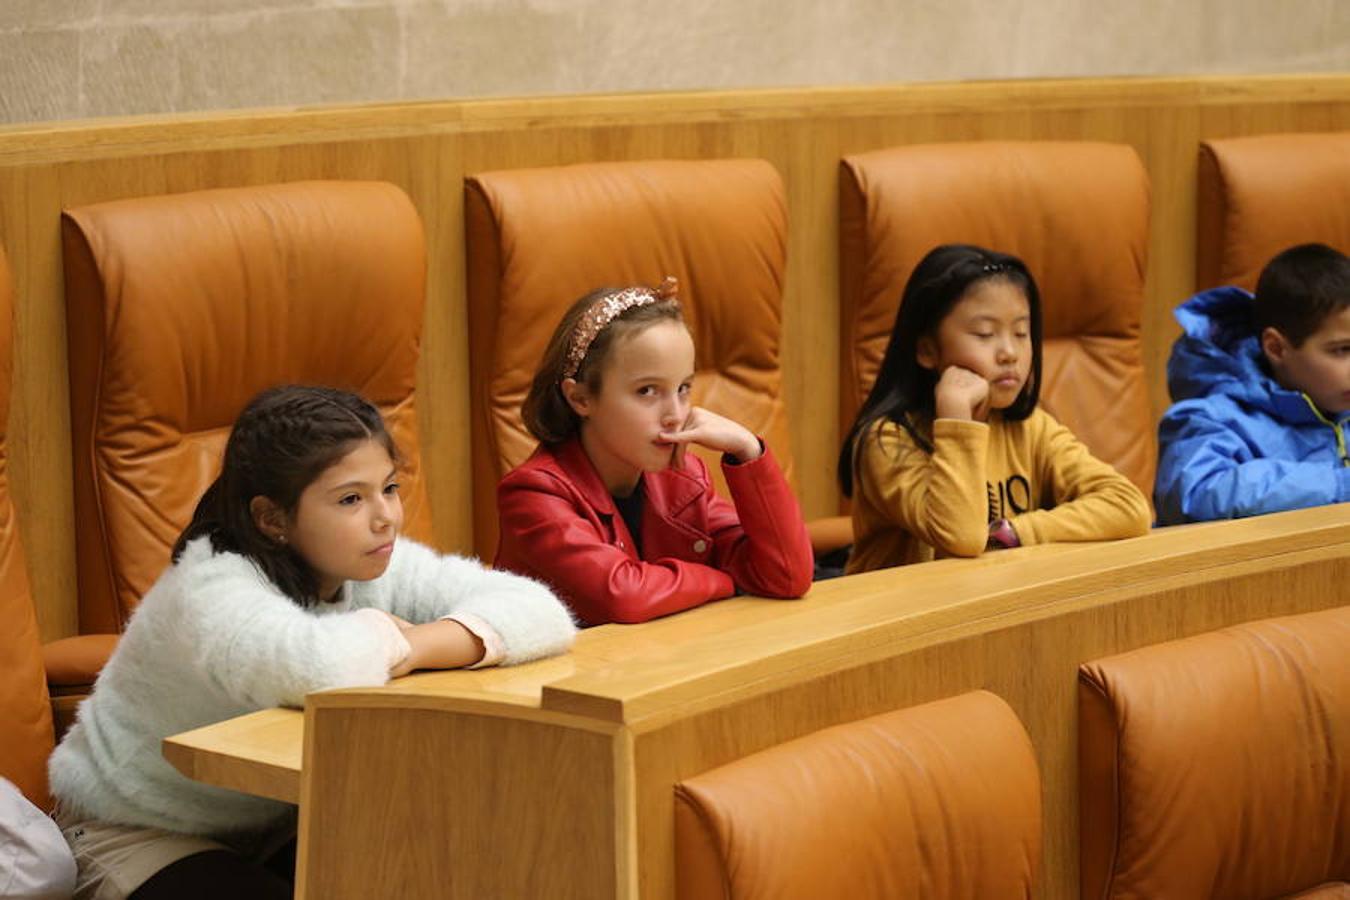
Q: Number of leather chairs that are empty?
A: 2